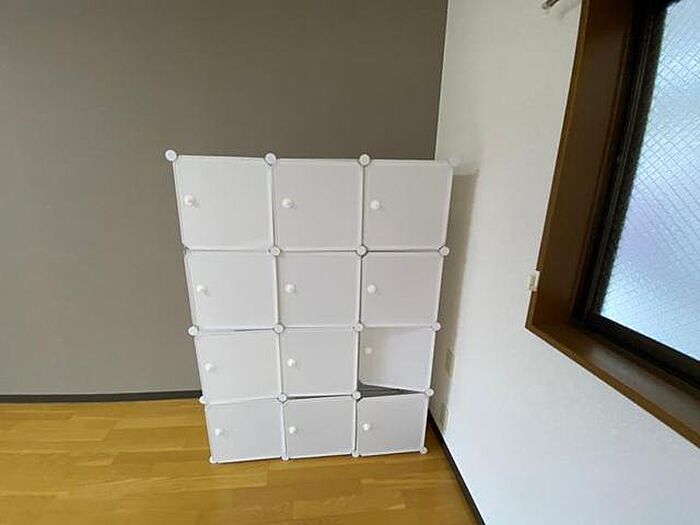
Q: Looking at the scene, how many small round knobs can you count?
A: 12